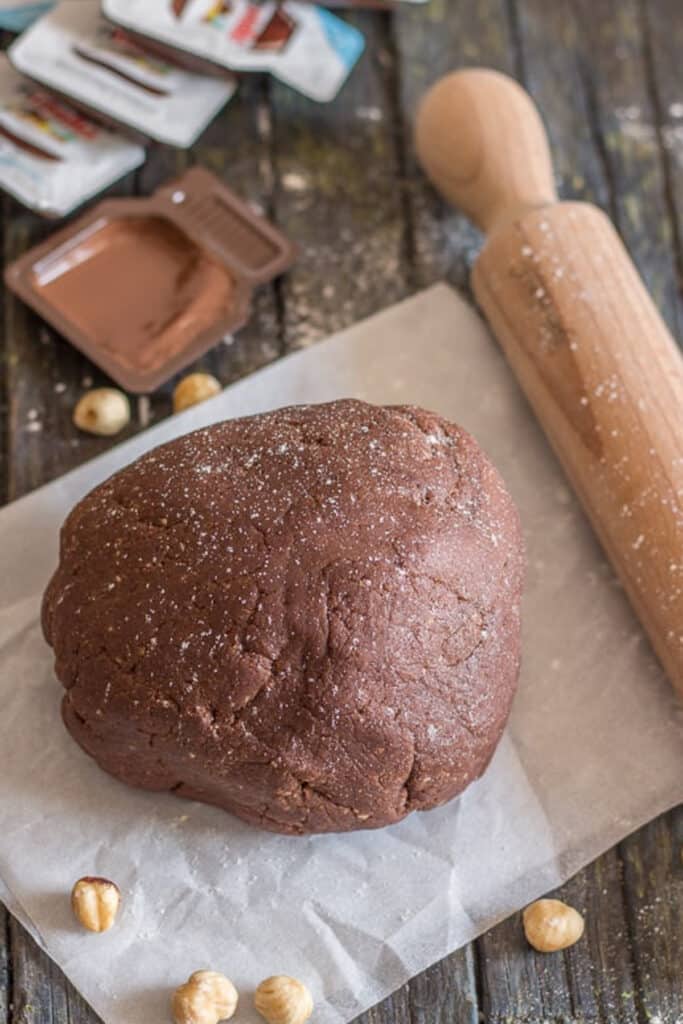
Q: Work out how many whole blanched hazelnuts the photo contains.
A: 6